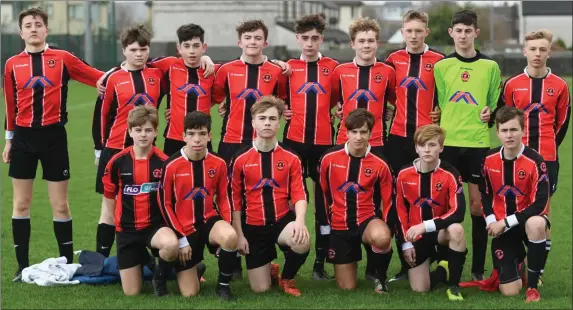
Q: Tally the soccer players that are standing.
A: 9